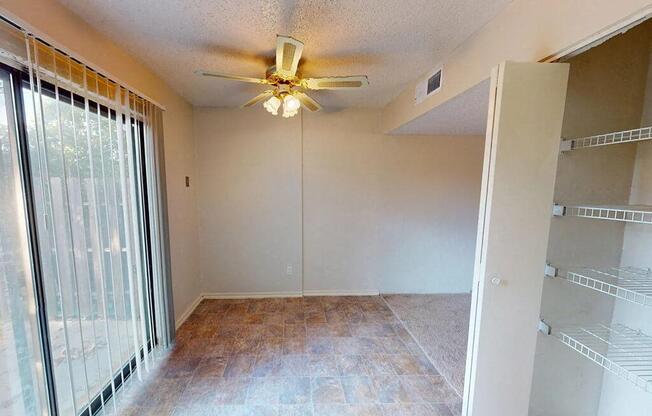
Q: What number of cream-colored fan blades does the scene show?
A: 5